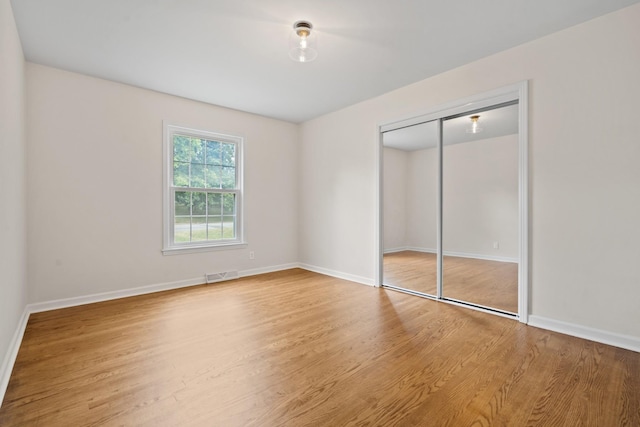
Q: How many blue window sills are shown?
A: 0